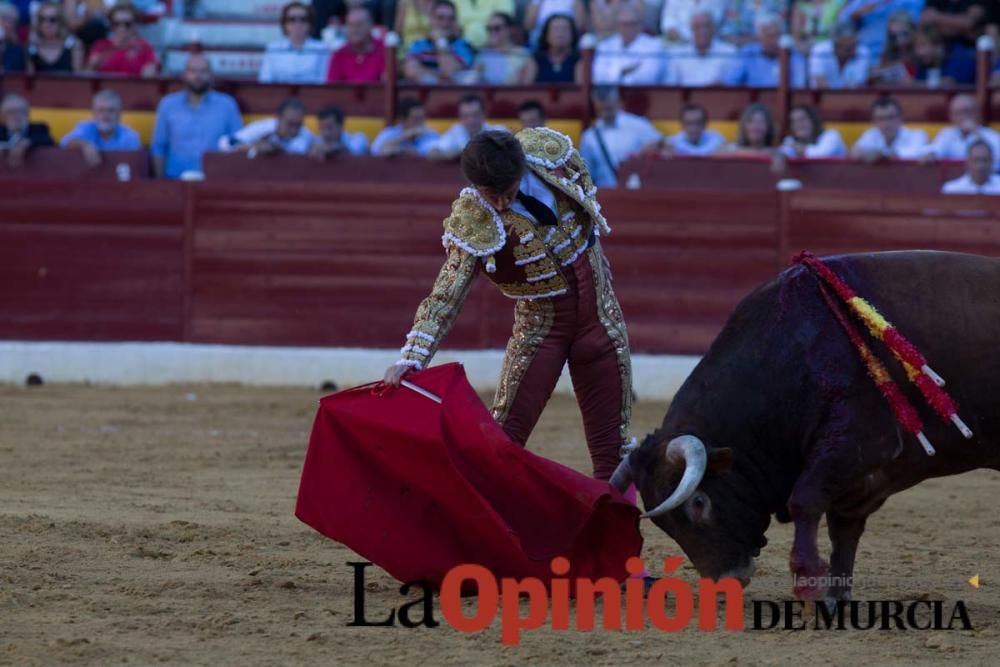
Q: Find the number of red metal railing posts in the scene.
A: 4